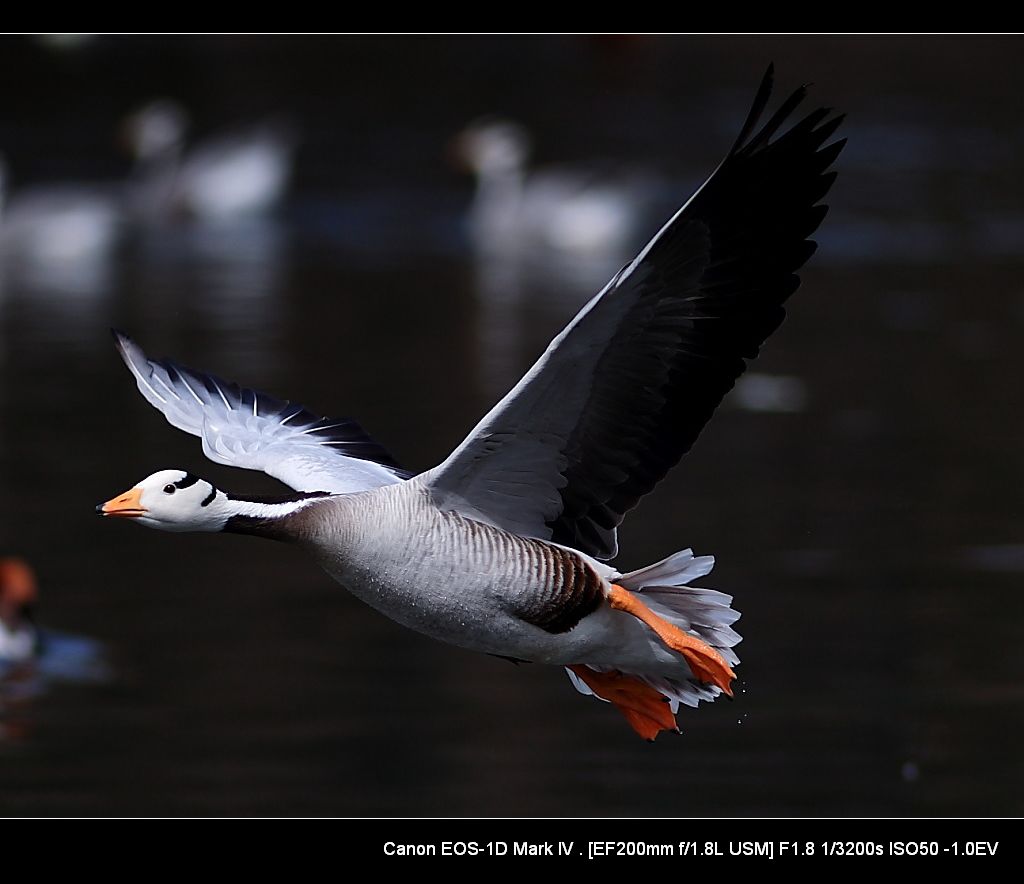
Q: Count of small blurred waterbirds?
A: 4